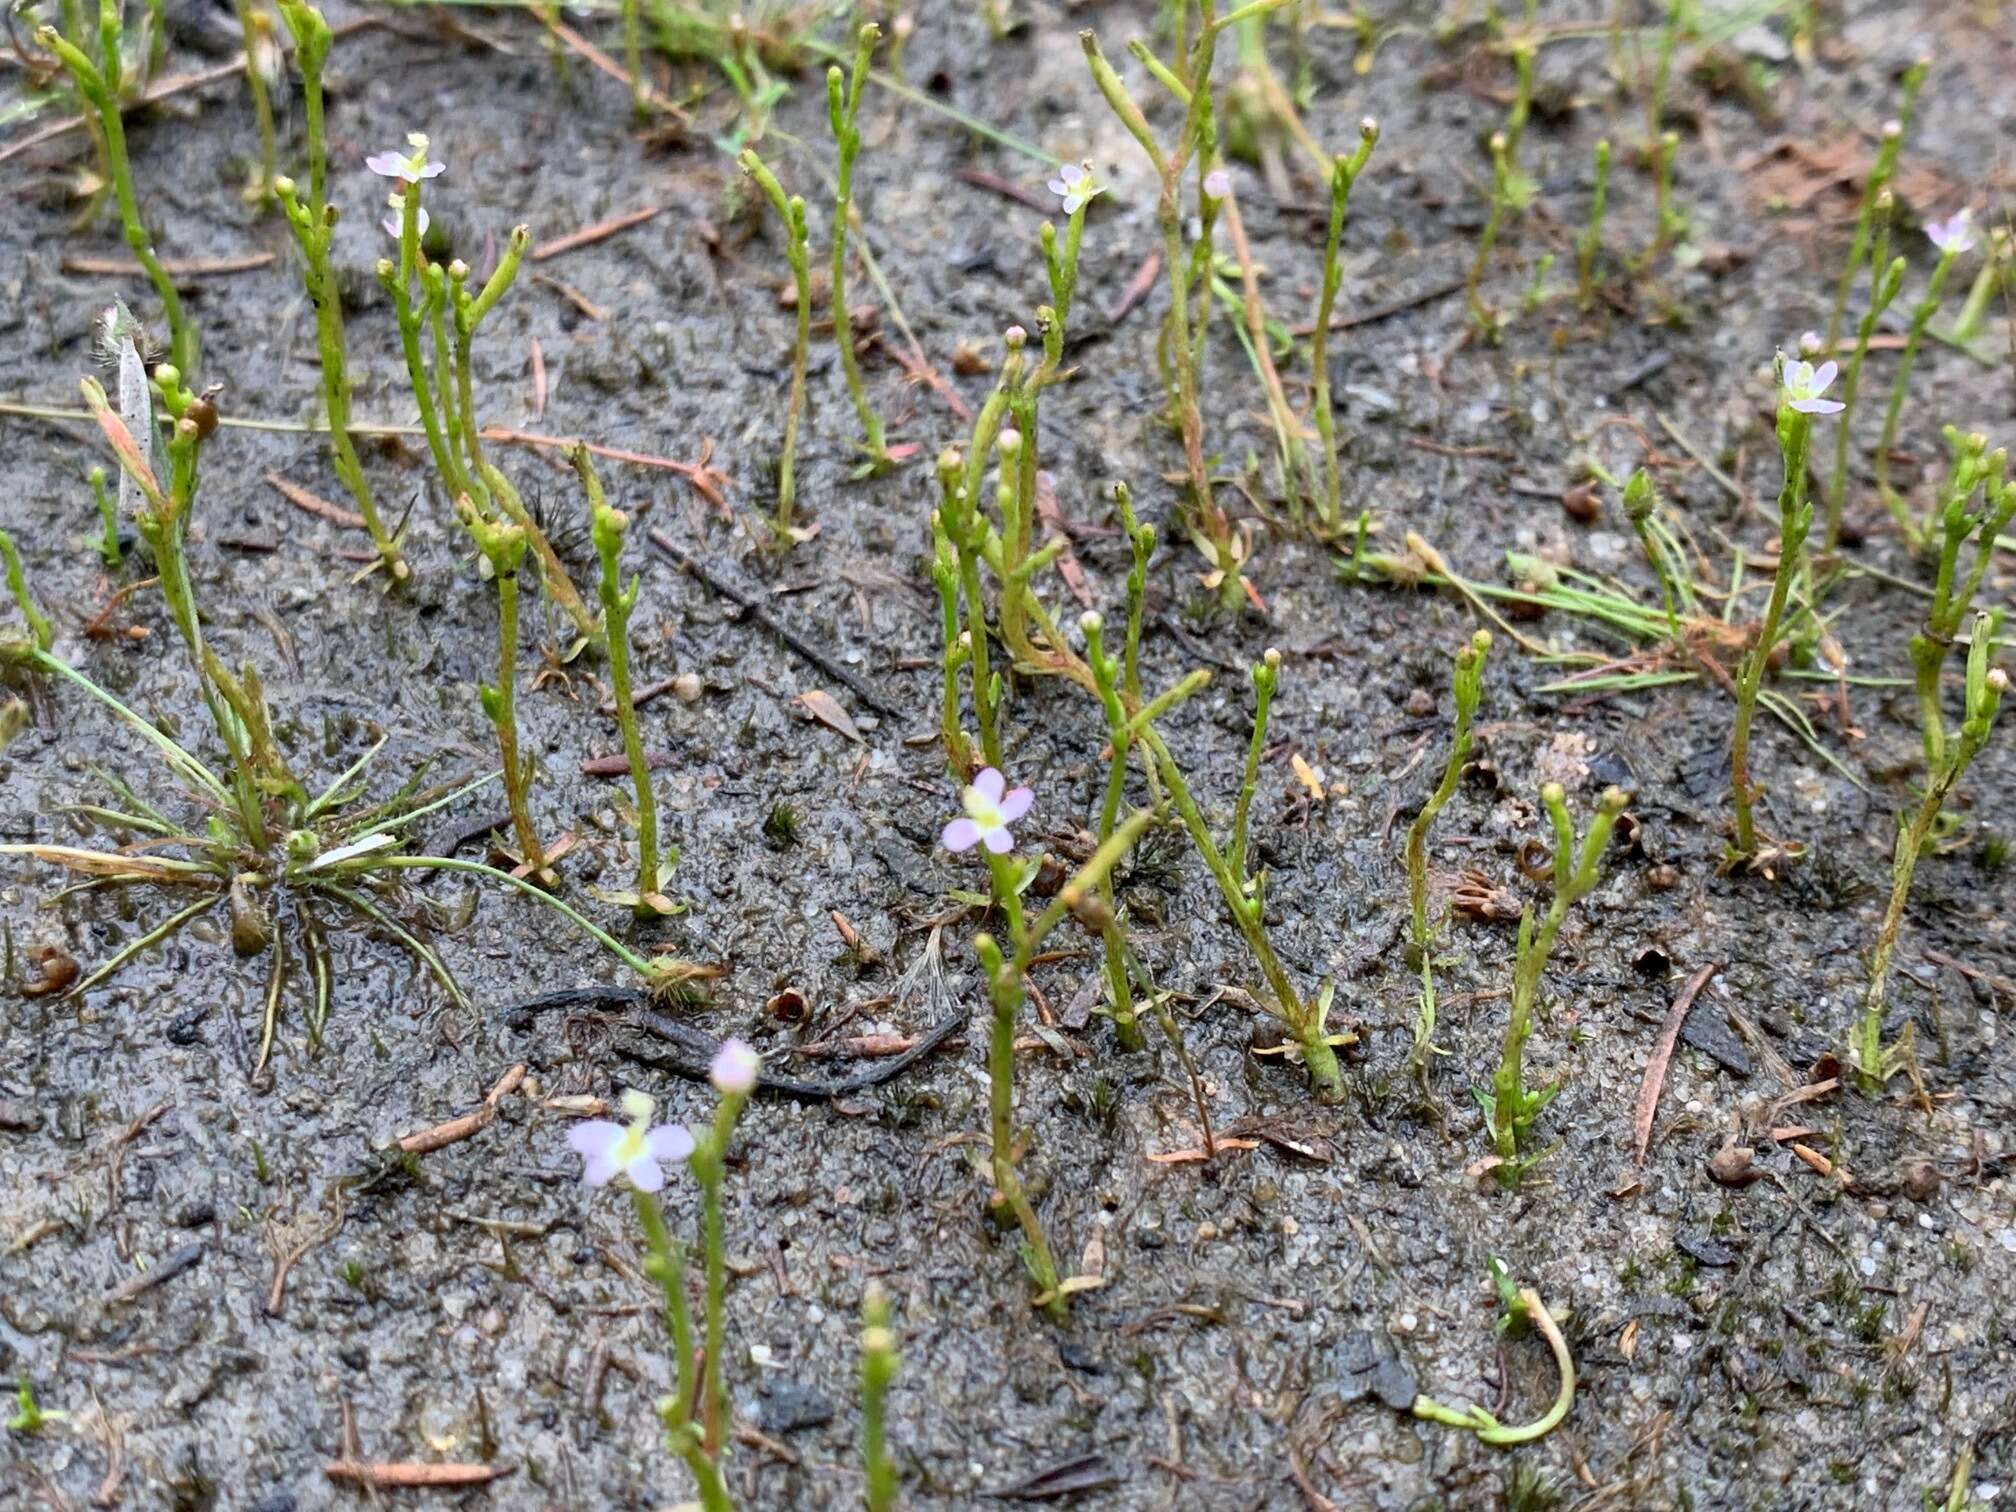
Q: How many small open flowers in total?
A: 7